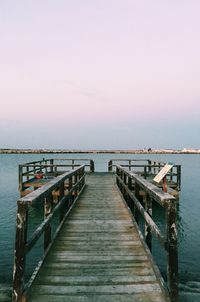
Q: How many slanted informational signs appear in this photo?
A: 1